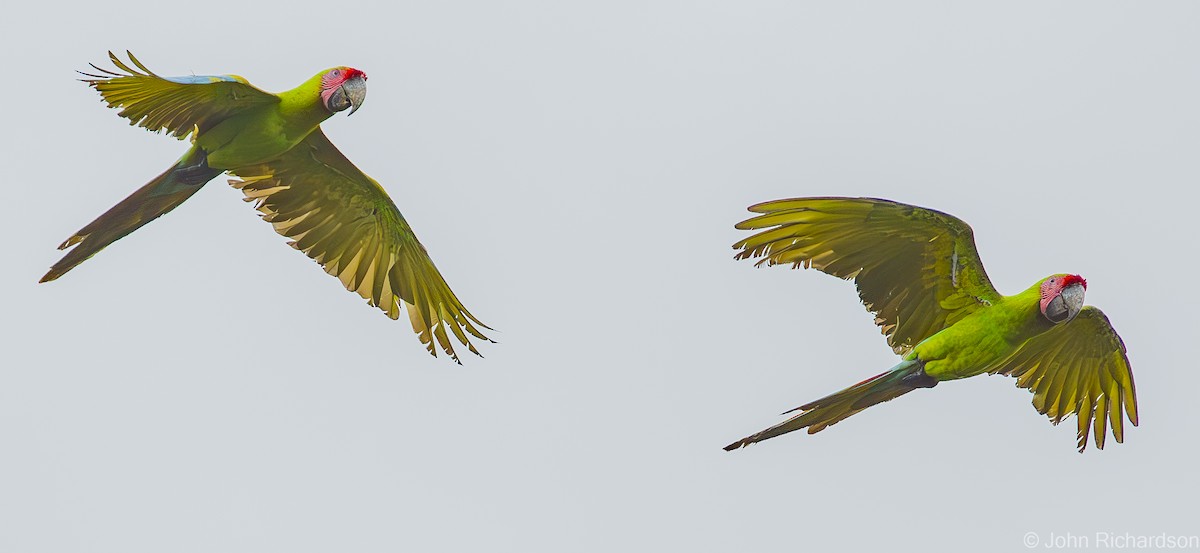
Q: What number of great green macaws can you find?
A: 2